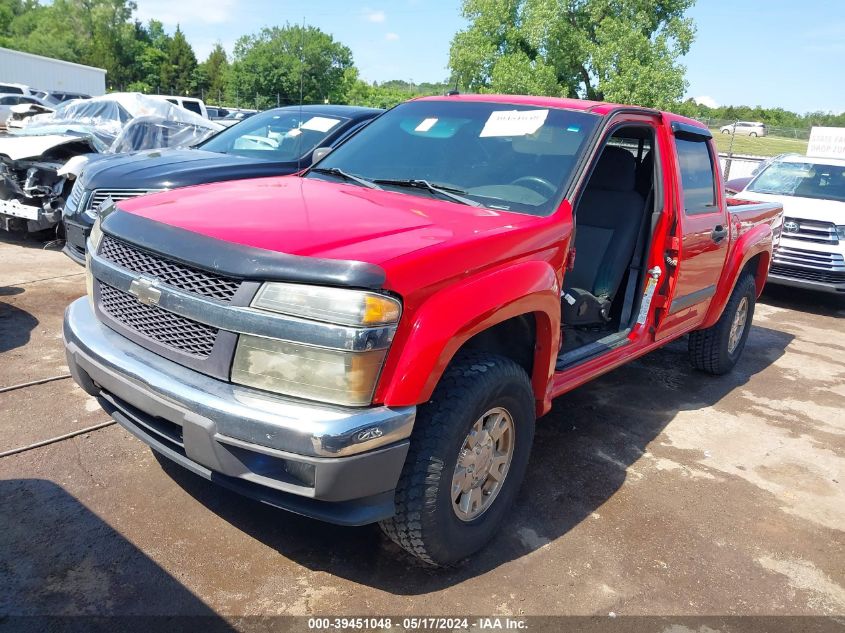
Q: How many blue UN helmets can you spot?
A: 0